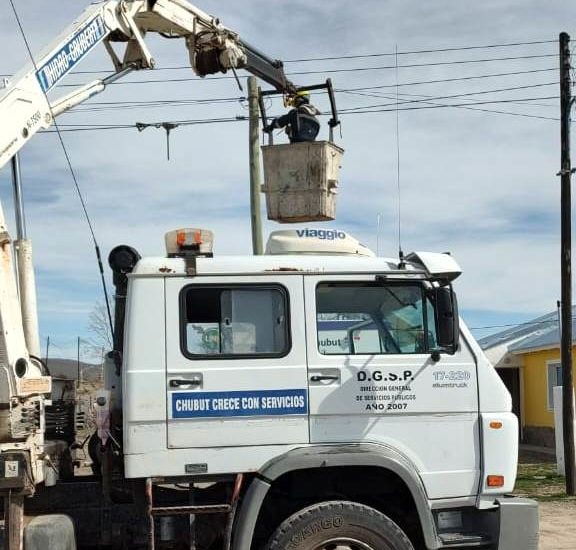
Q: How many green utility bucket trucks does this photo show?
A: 0